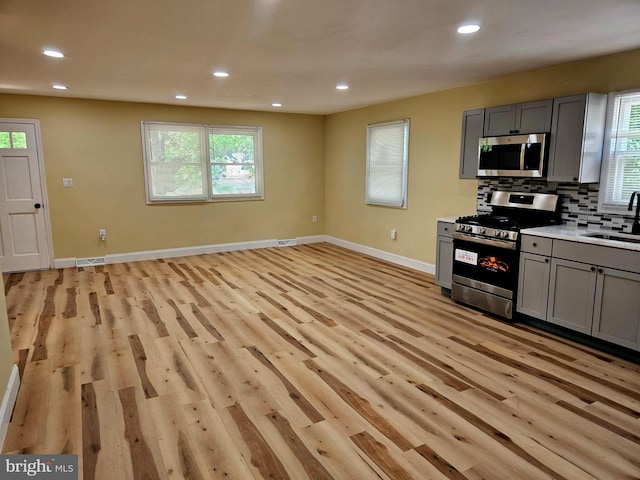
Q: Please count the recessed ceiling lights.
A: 7